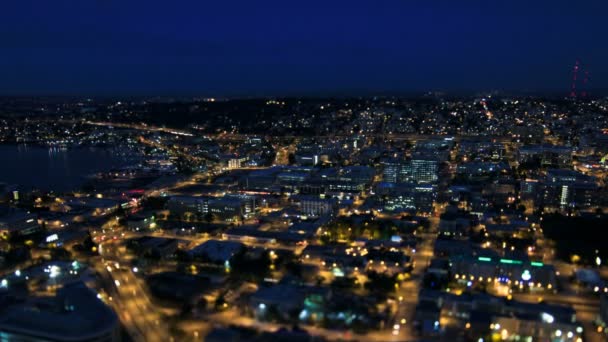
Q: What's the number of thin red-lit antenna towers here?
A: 2